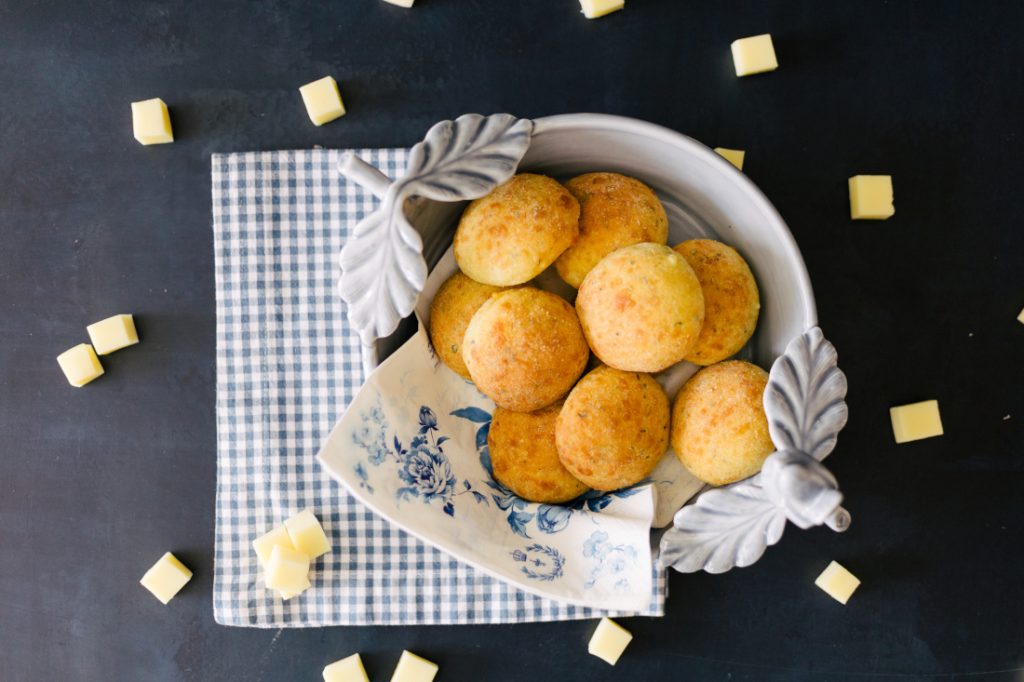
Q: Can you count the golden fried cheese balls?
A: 9